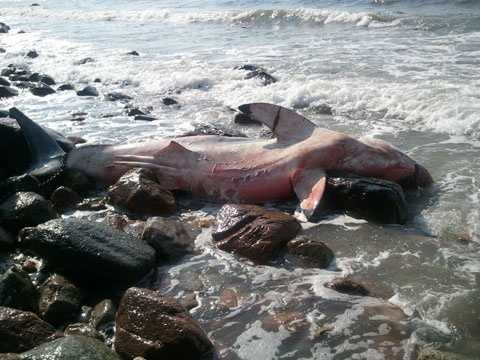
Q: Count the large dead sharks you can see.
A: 1